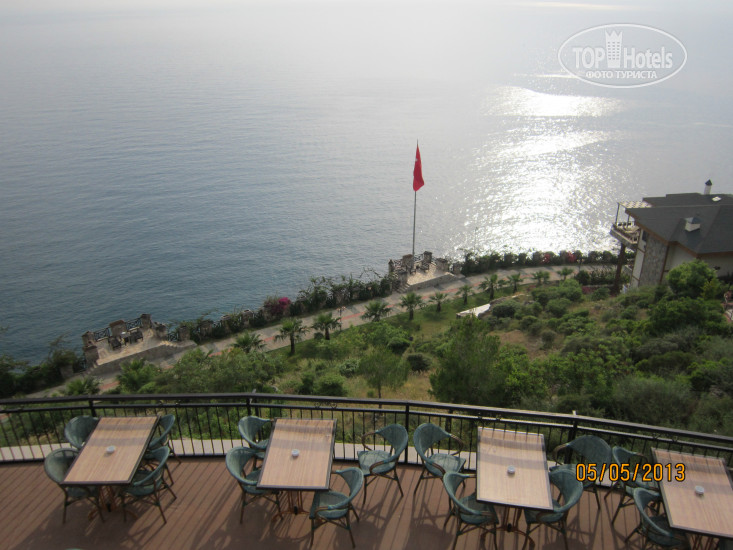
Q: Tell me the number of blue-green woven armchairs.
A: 14